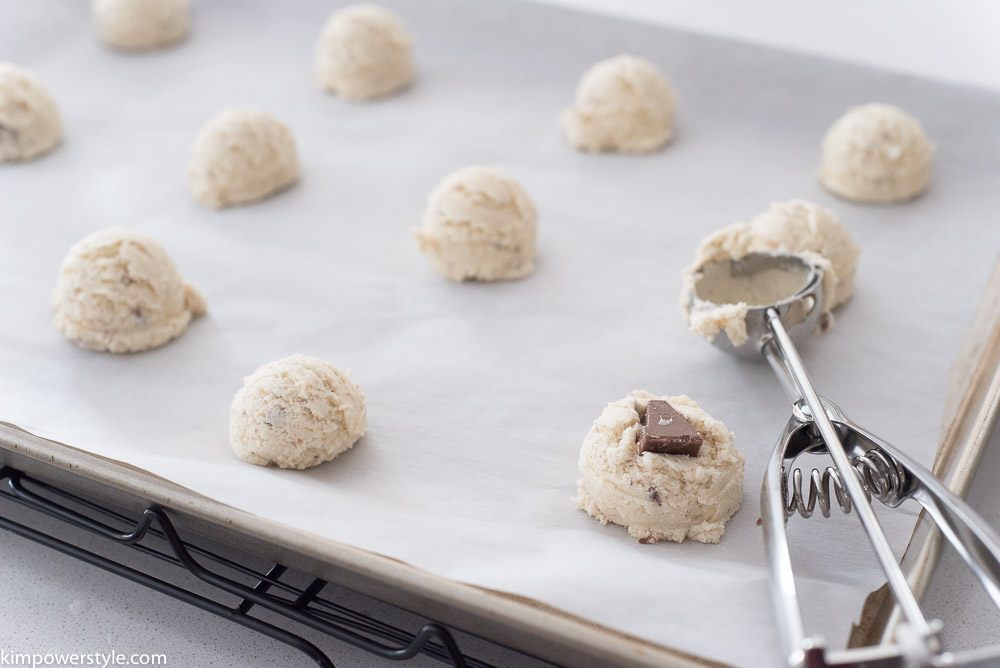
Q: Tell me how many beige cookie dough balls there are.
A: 11